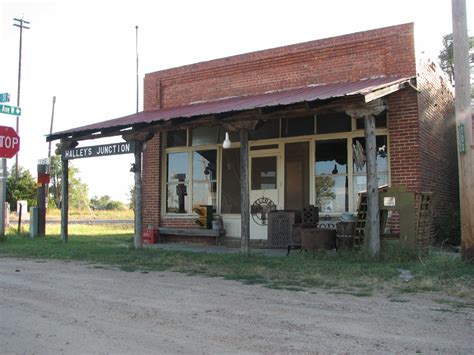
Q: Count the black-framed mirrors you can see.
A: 0